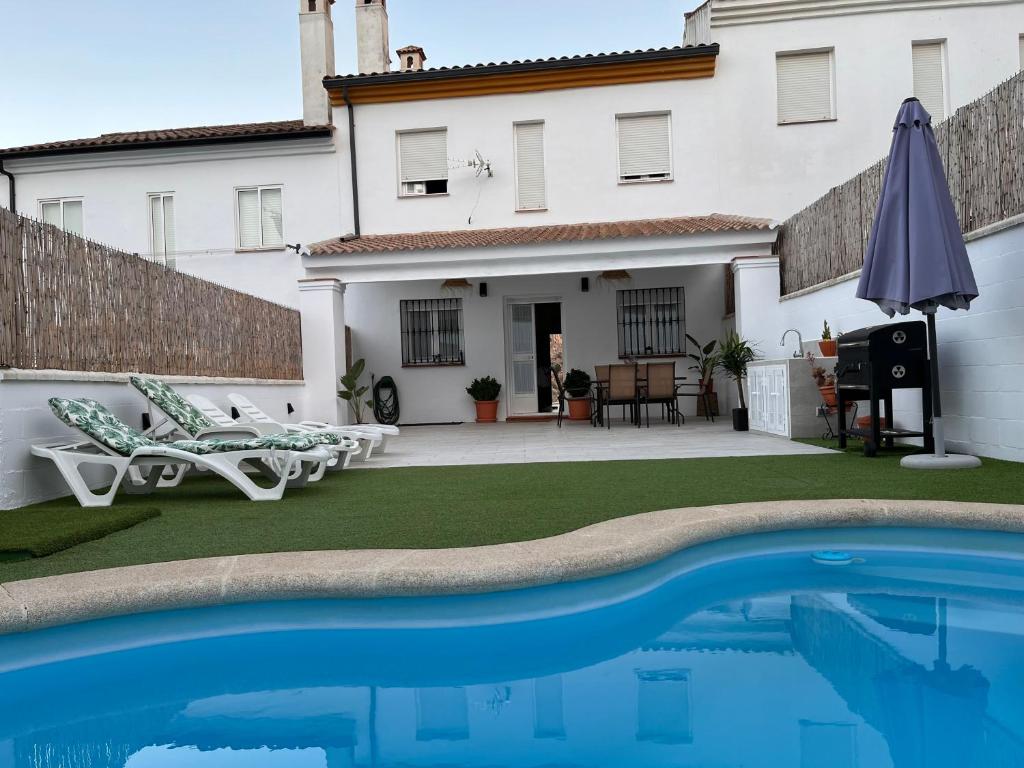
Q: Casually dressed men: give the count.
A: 0